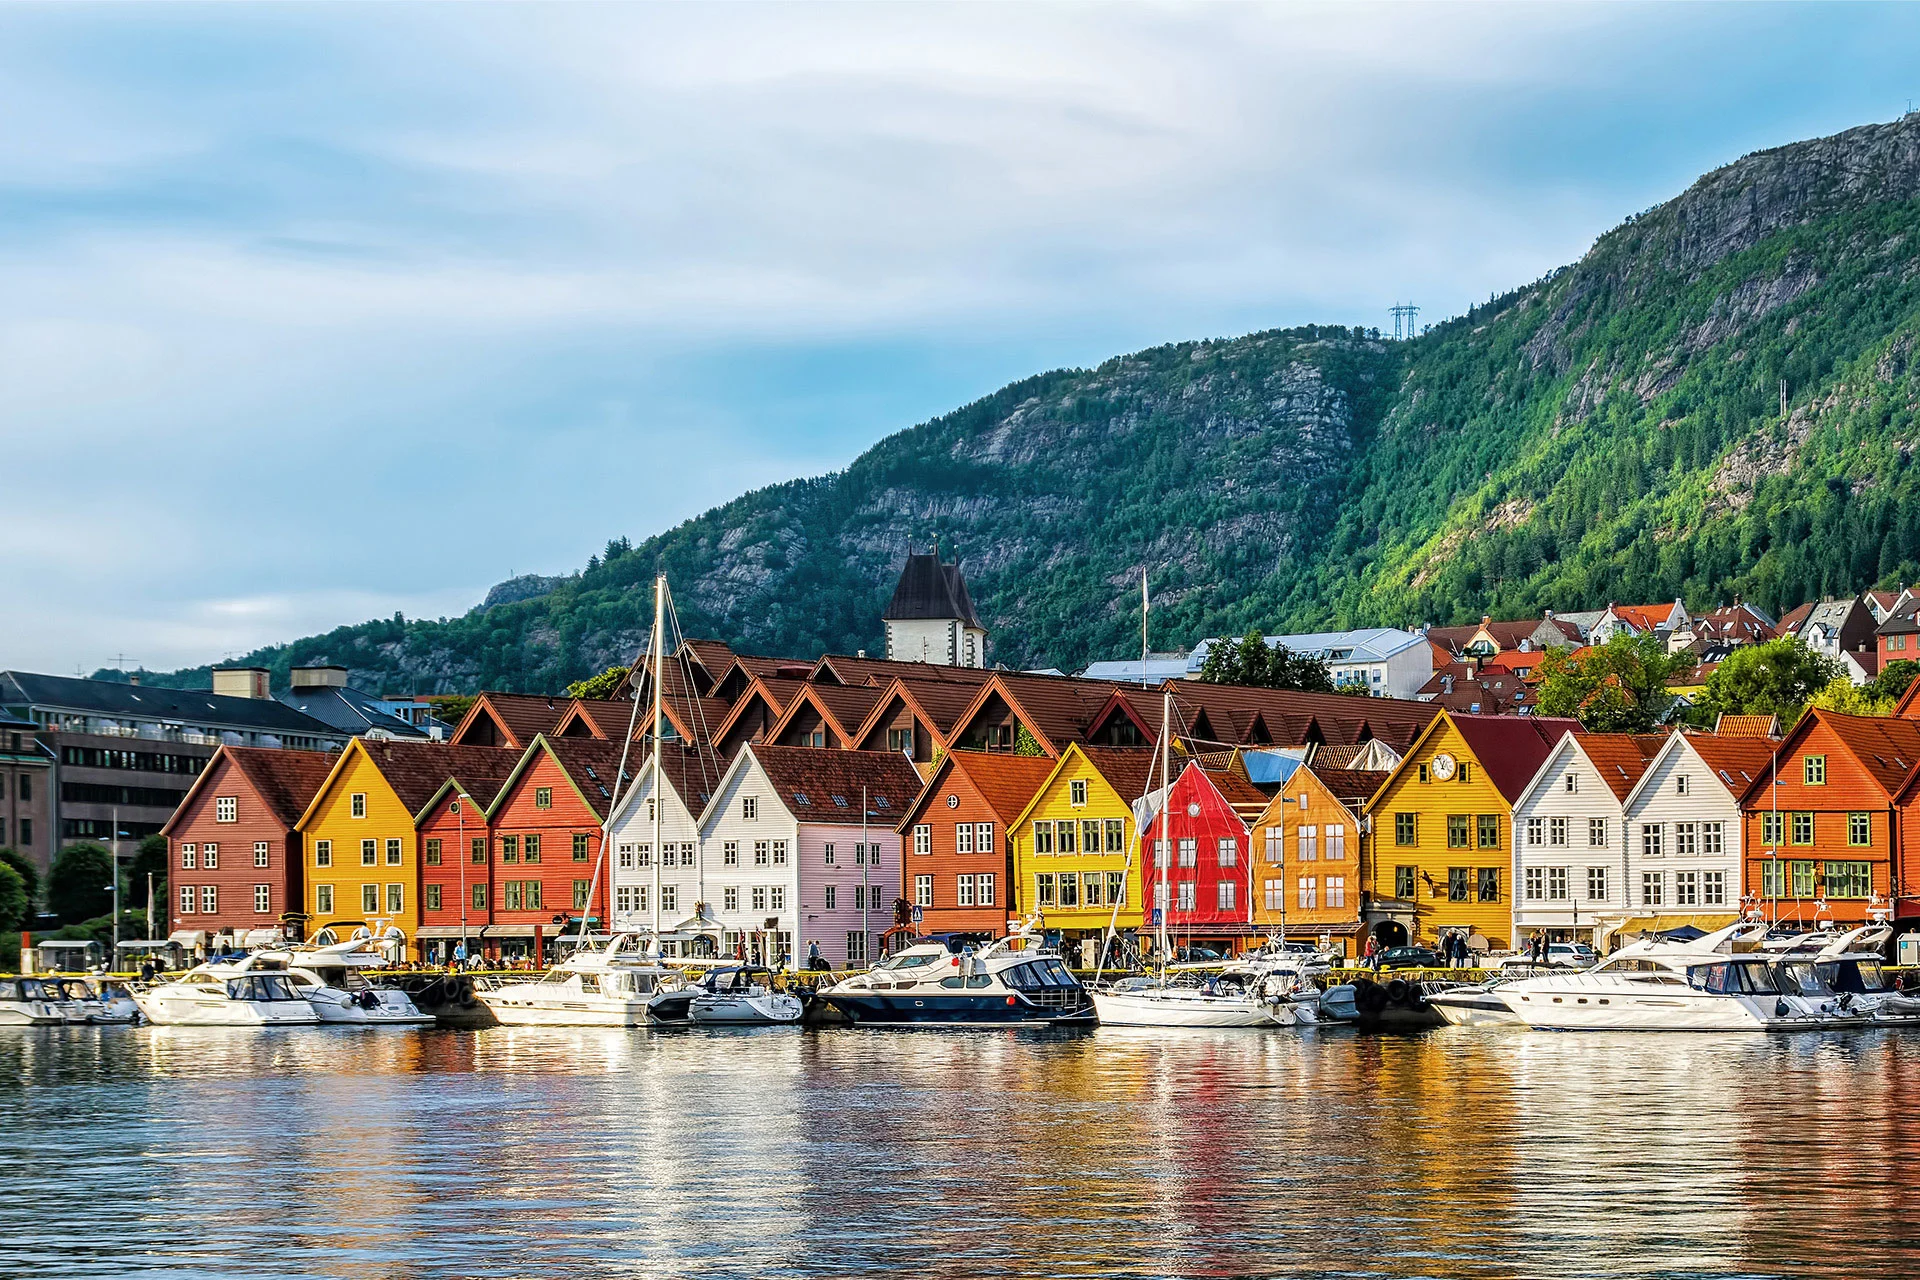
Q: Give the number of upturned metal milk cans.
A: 0